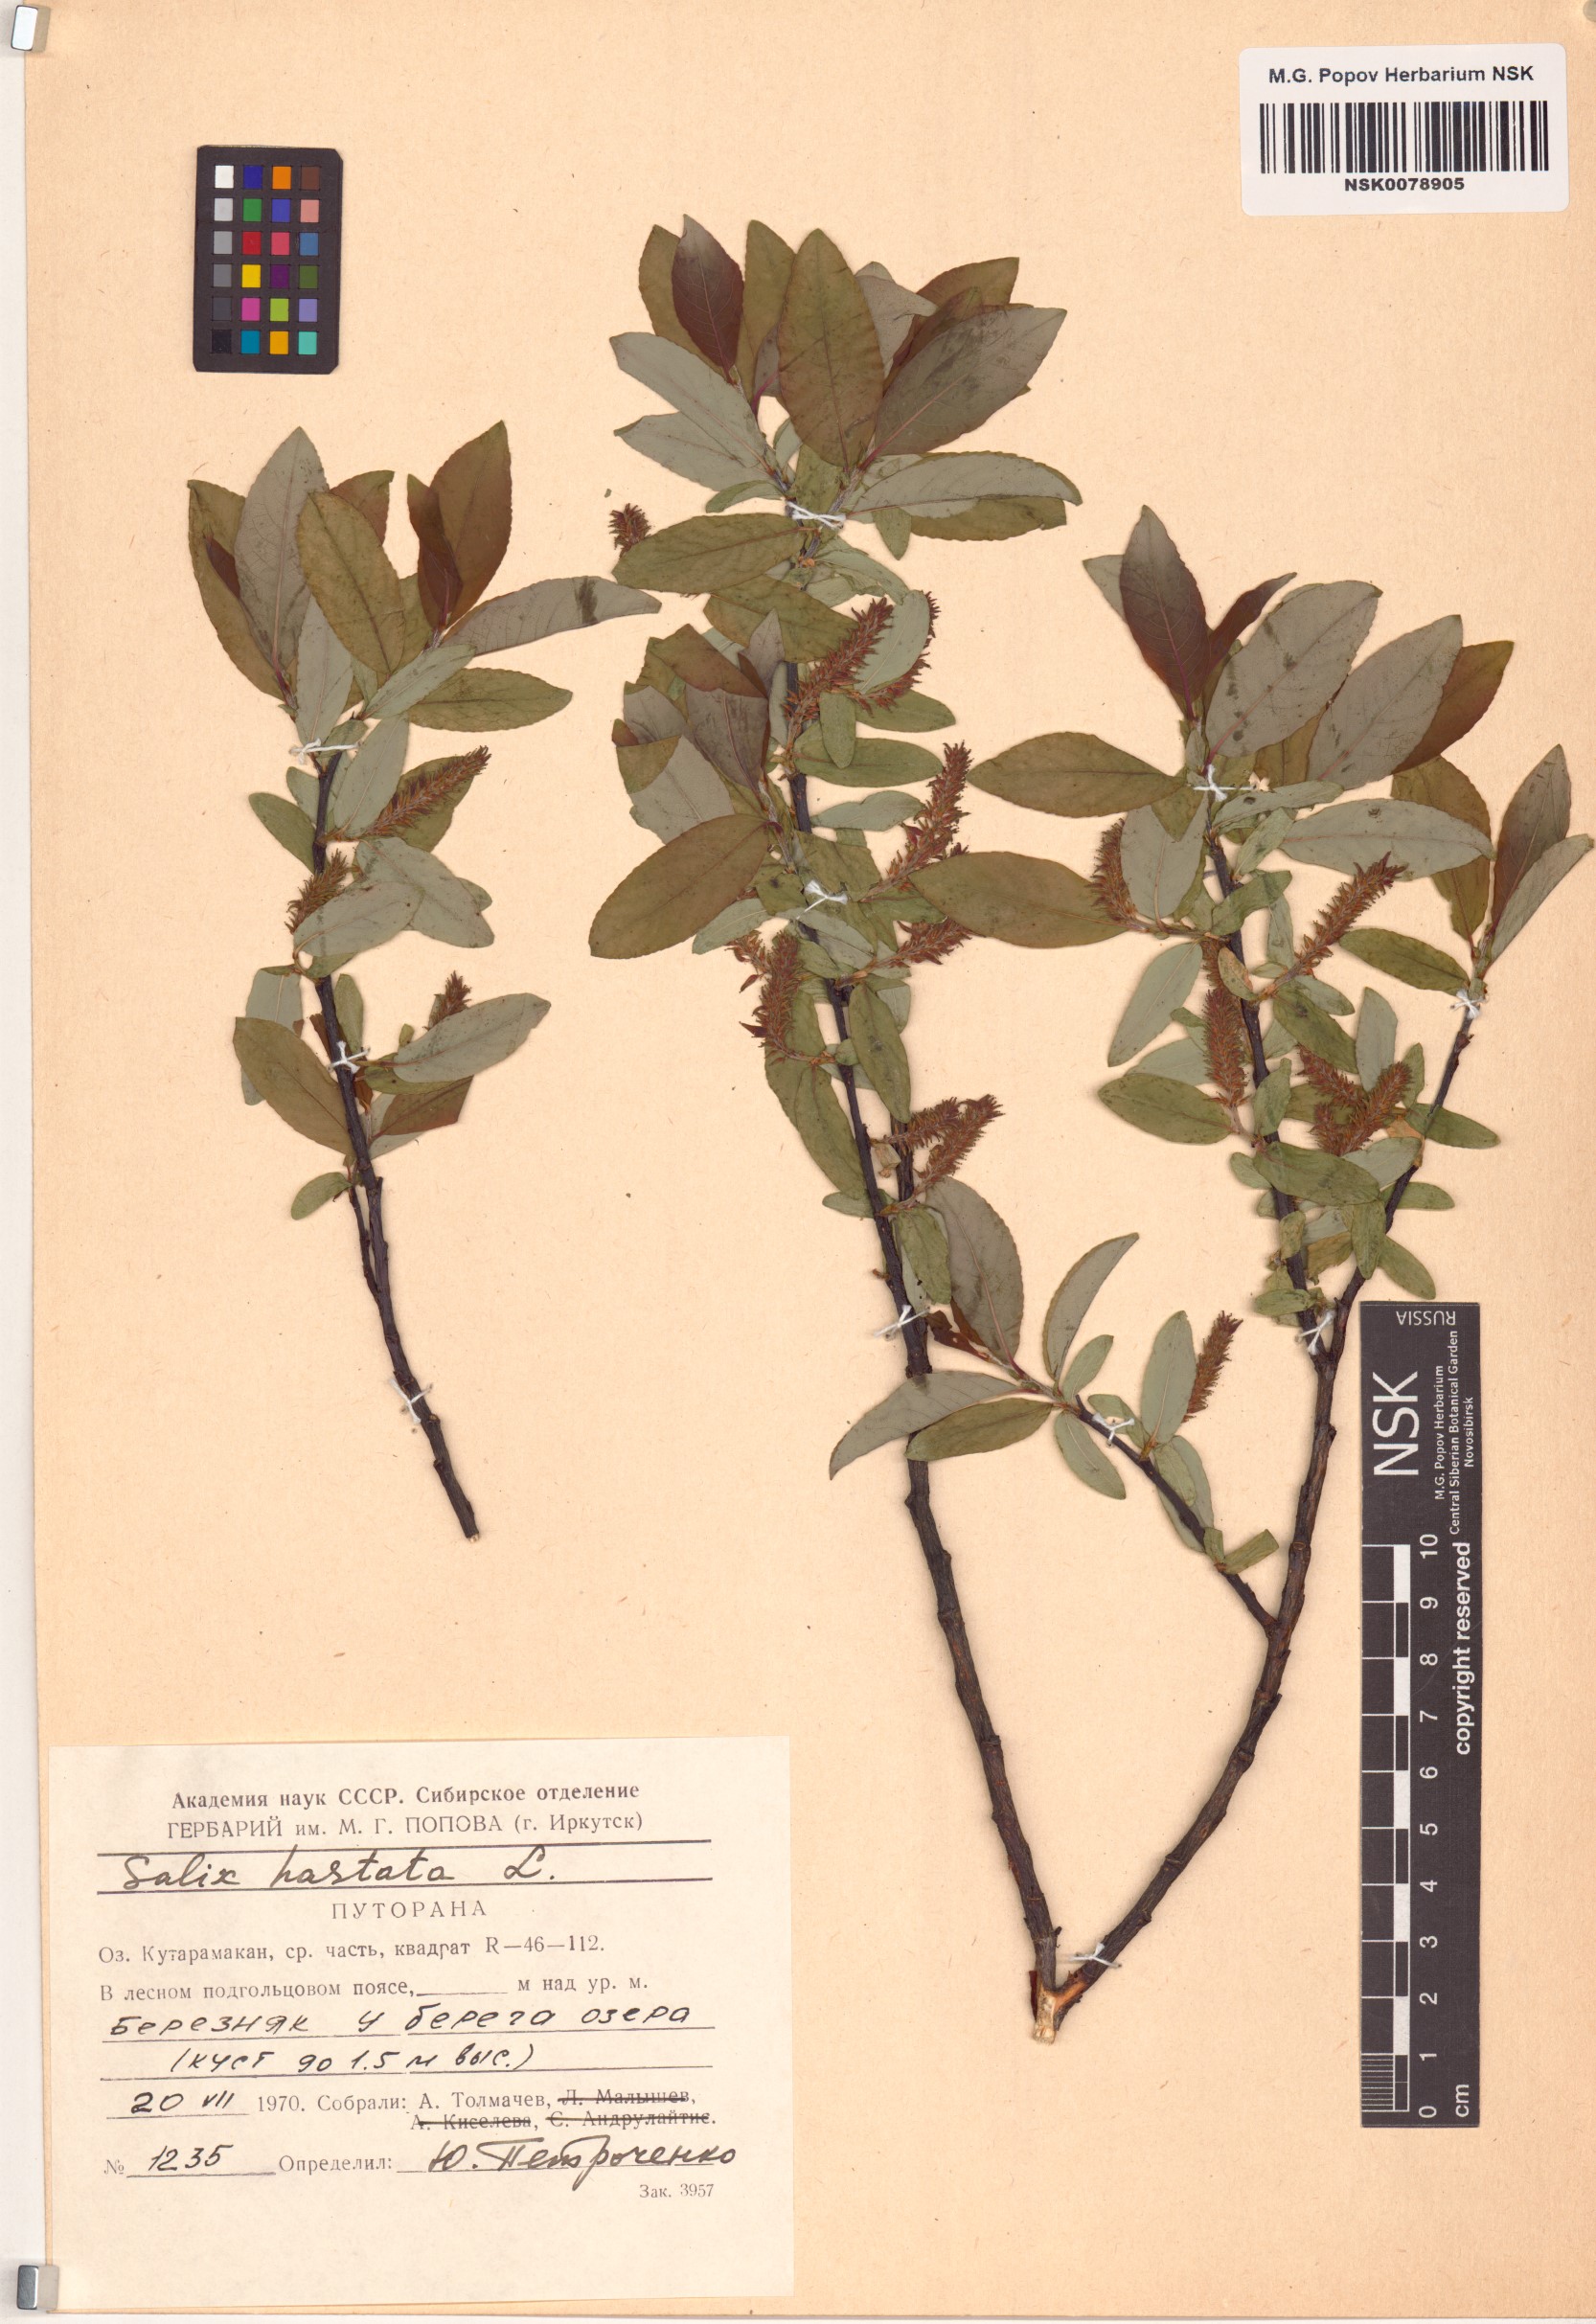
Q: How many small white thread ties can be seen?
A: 11